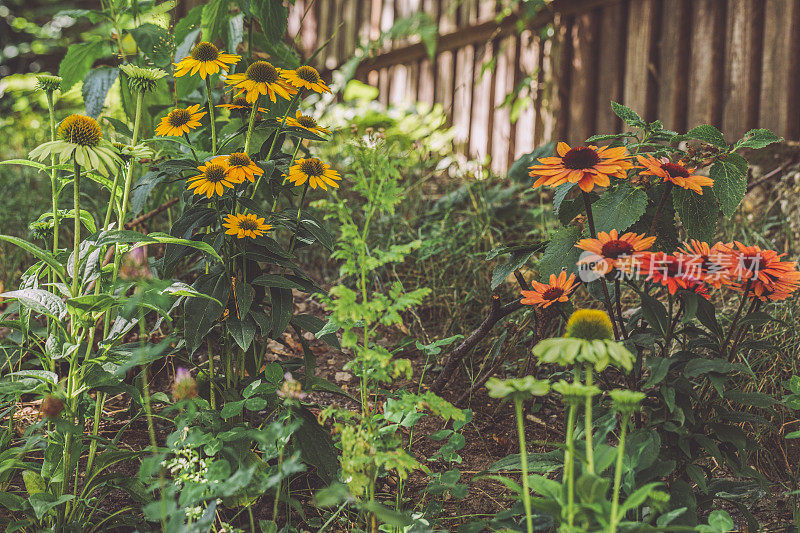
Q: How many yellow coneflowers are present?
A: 10